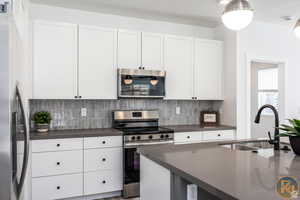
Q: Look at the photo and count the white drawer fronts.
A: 8